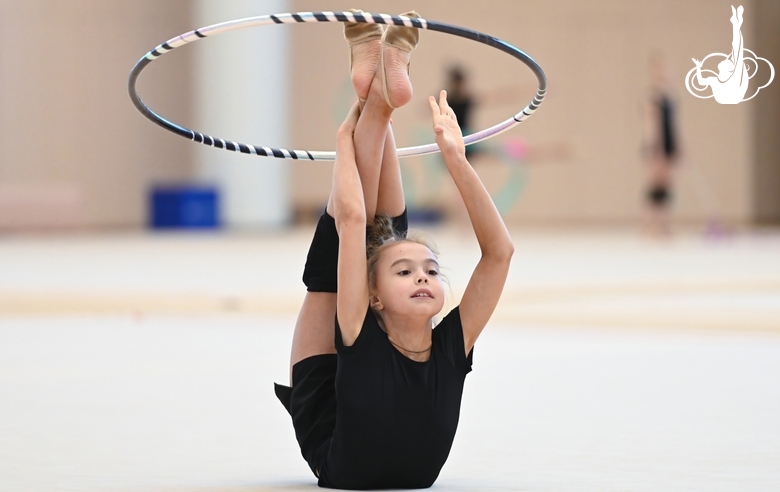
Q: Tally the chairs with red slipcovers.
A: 0